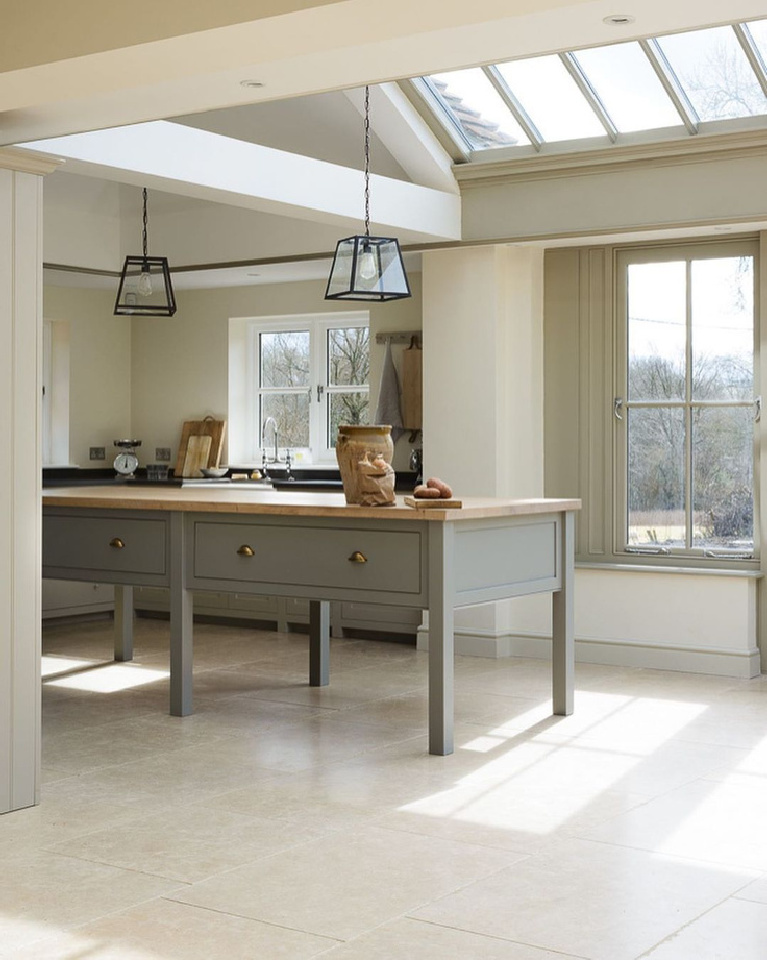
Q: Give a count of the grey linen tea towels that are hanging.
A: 1